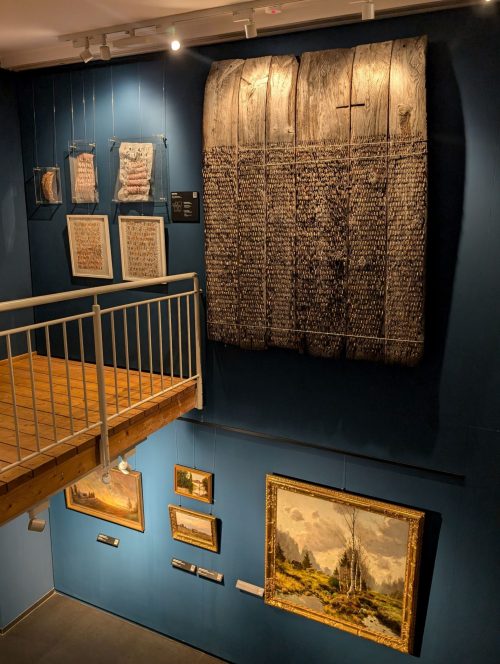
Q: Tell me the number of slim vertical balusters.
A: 13